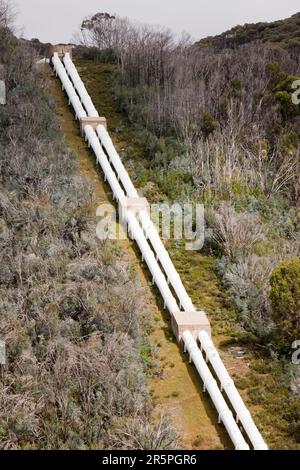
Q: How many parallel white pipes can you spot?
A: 2